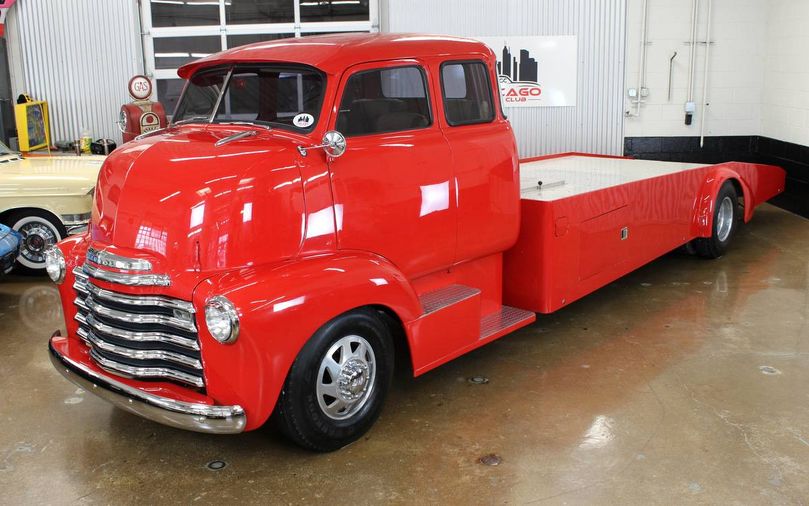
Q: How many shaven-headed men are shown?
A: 0